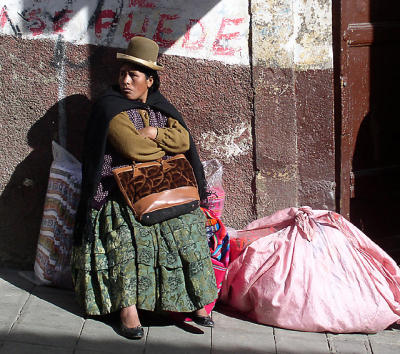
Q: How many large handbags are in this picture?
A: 1